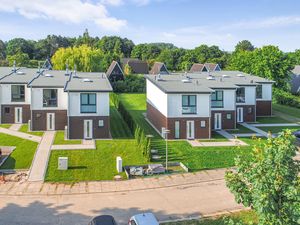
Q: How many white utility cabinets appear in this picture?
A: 2